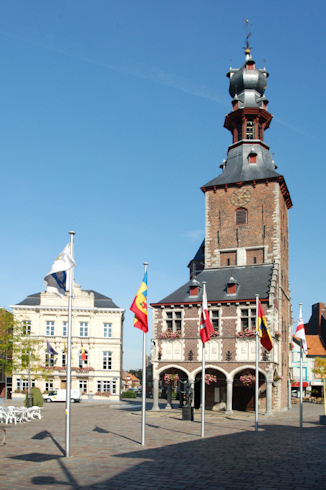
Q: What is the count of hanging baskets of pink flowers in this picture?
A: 3